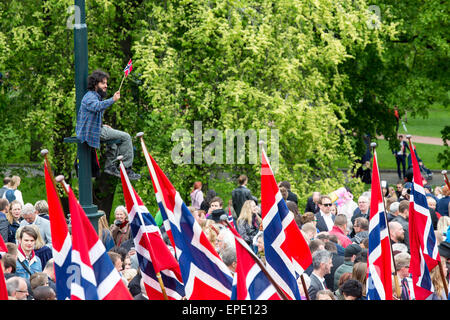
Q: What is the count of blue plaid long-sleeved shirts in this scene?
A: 1